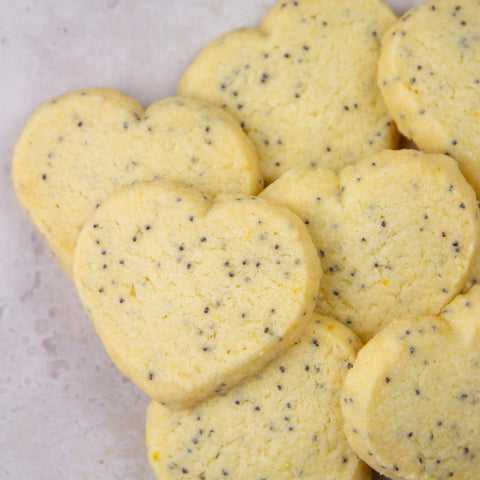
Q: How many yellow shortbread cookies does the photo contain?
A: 7